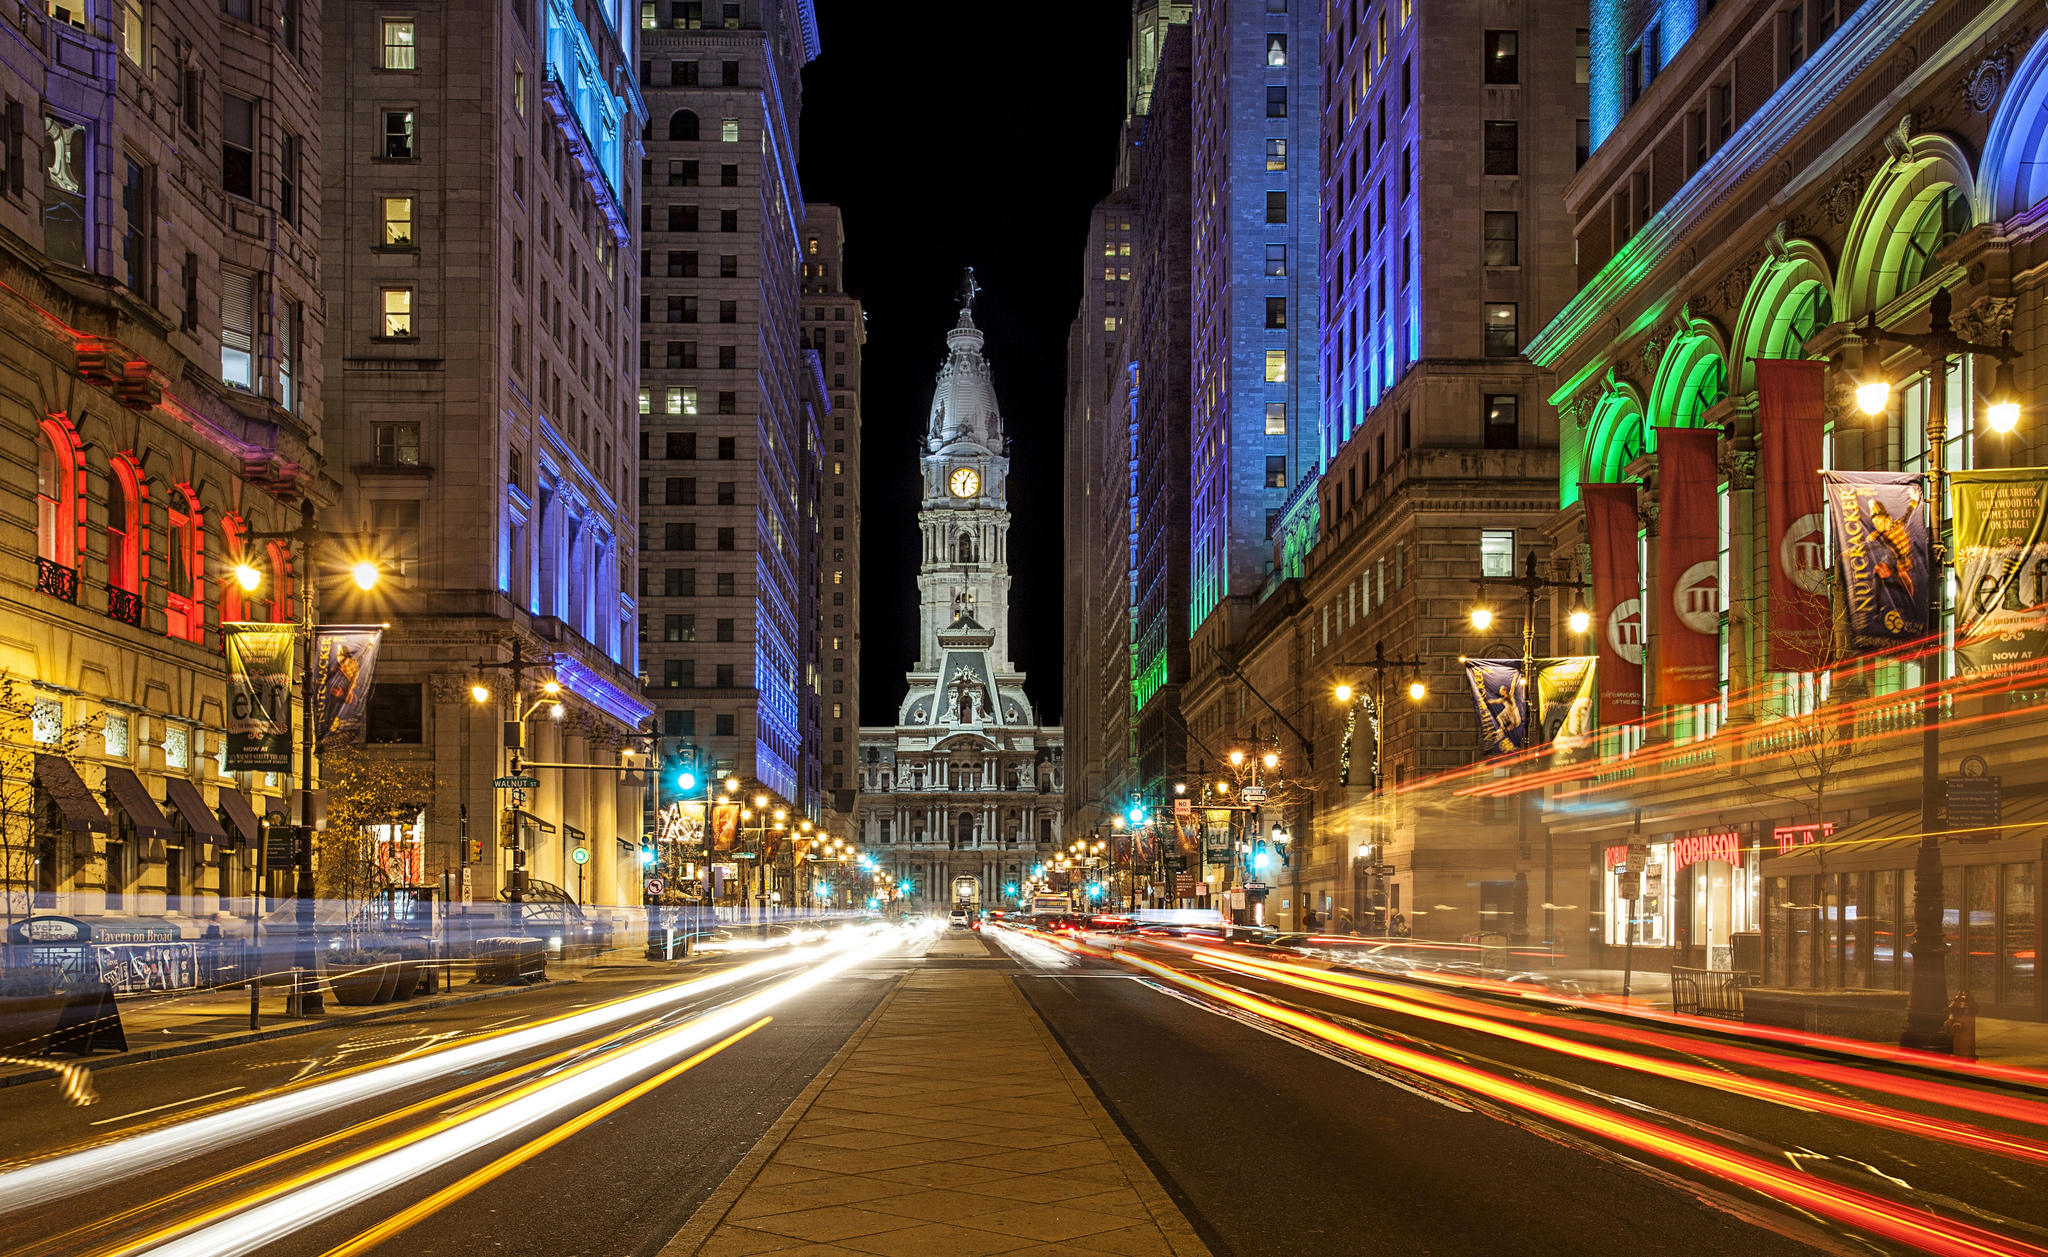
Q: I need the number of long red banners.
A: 3